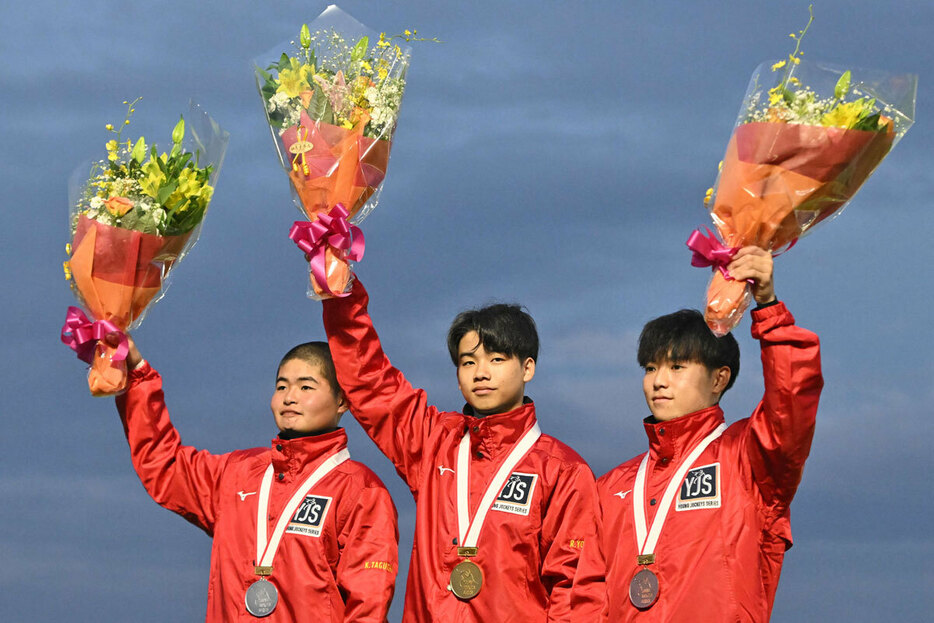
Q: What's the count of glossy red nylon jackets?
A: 3